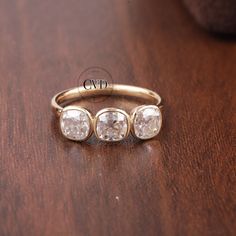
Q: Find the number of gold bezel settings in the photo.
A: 3